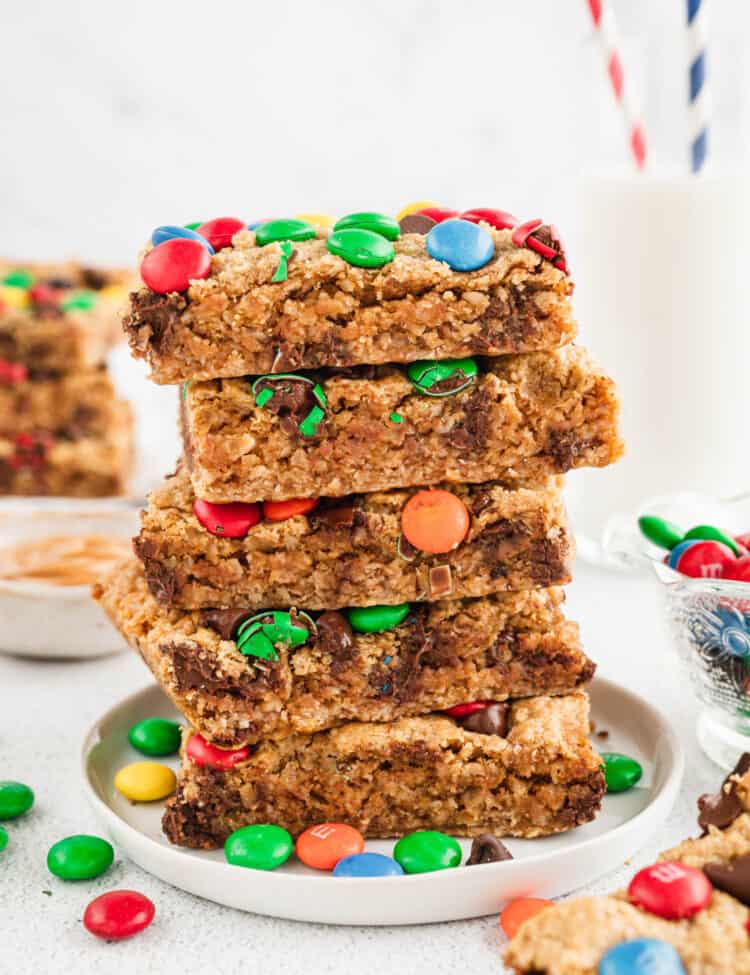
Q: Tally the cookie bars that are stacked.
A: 5